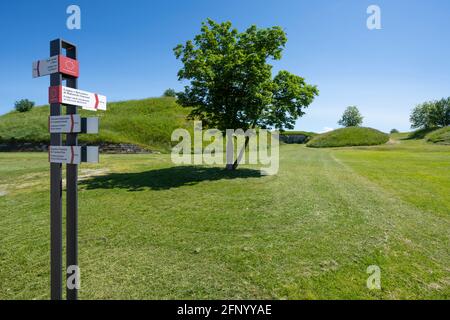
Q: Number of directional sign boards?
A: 4